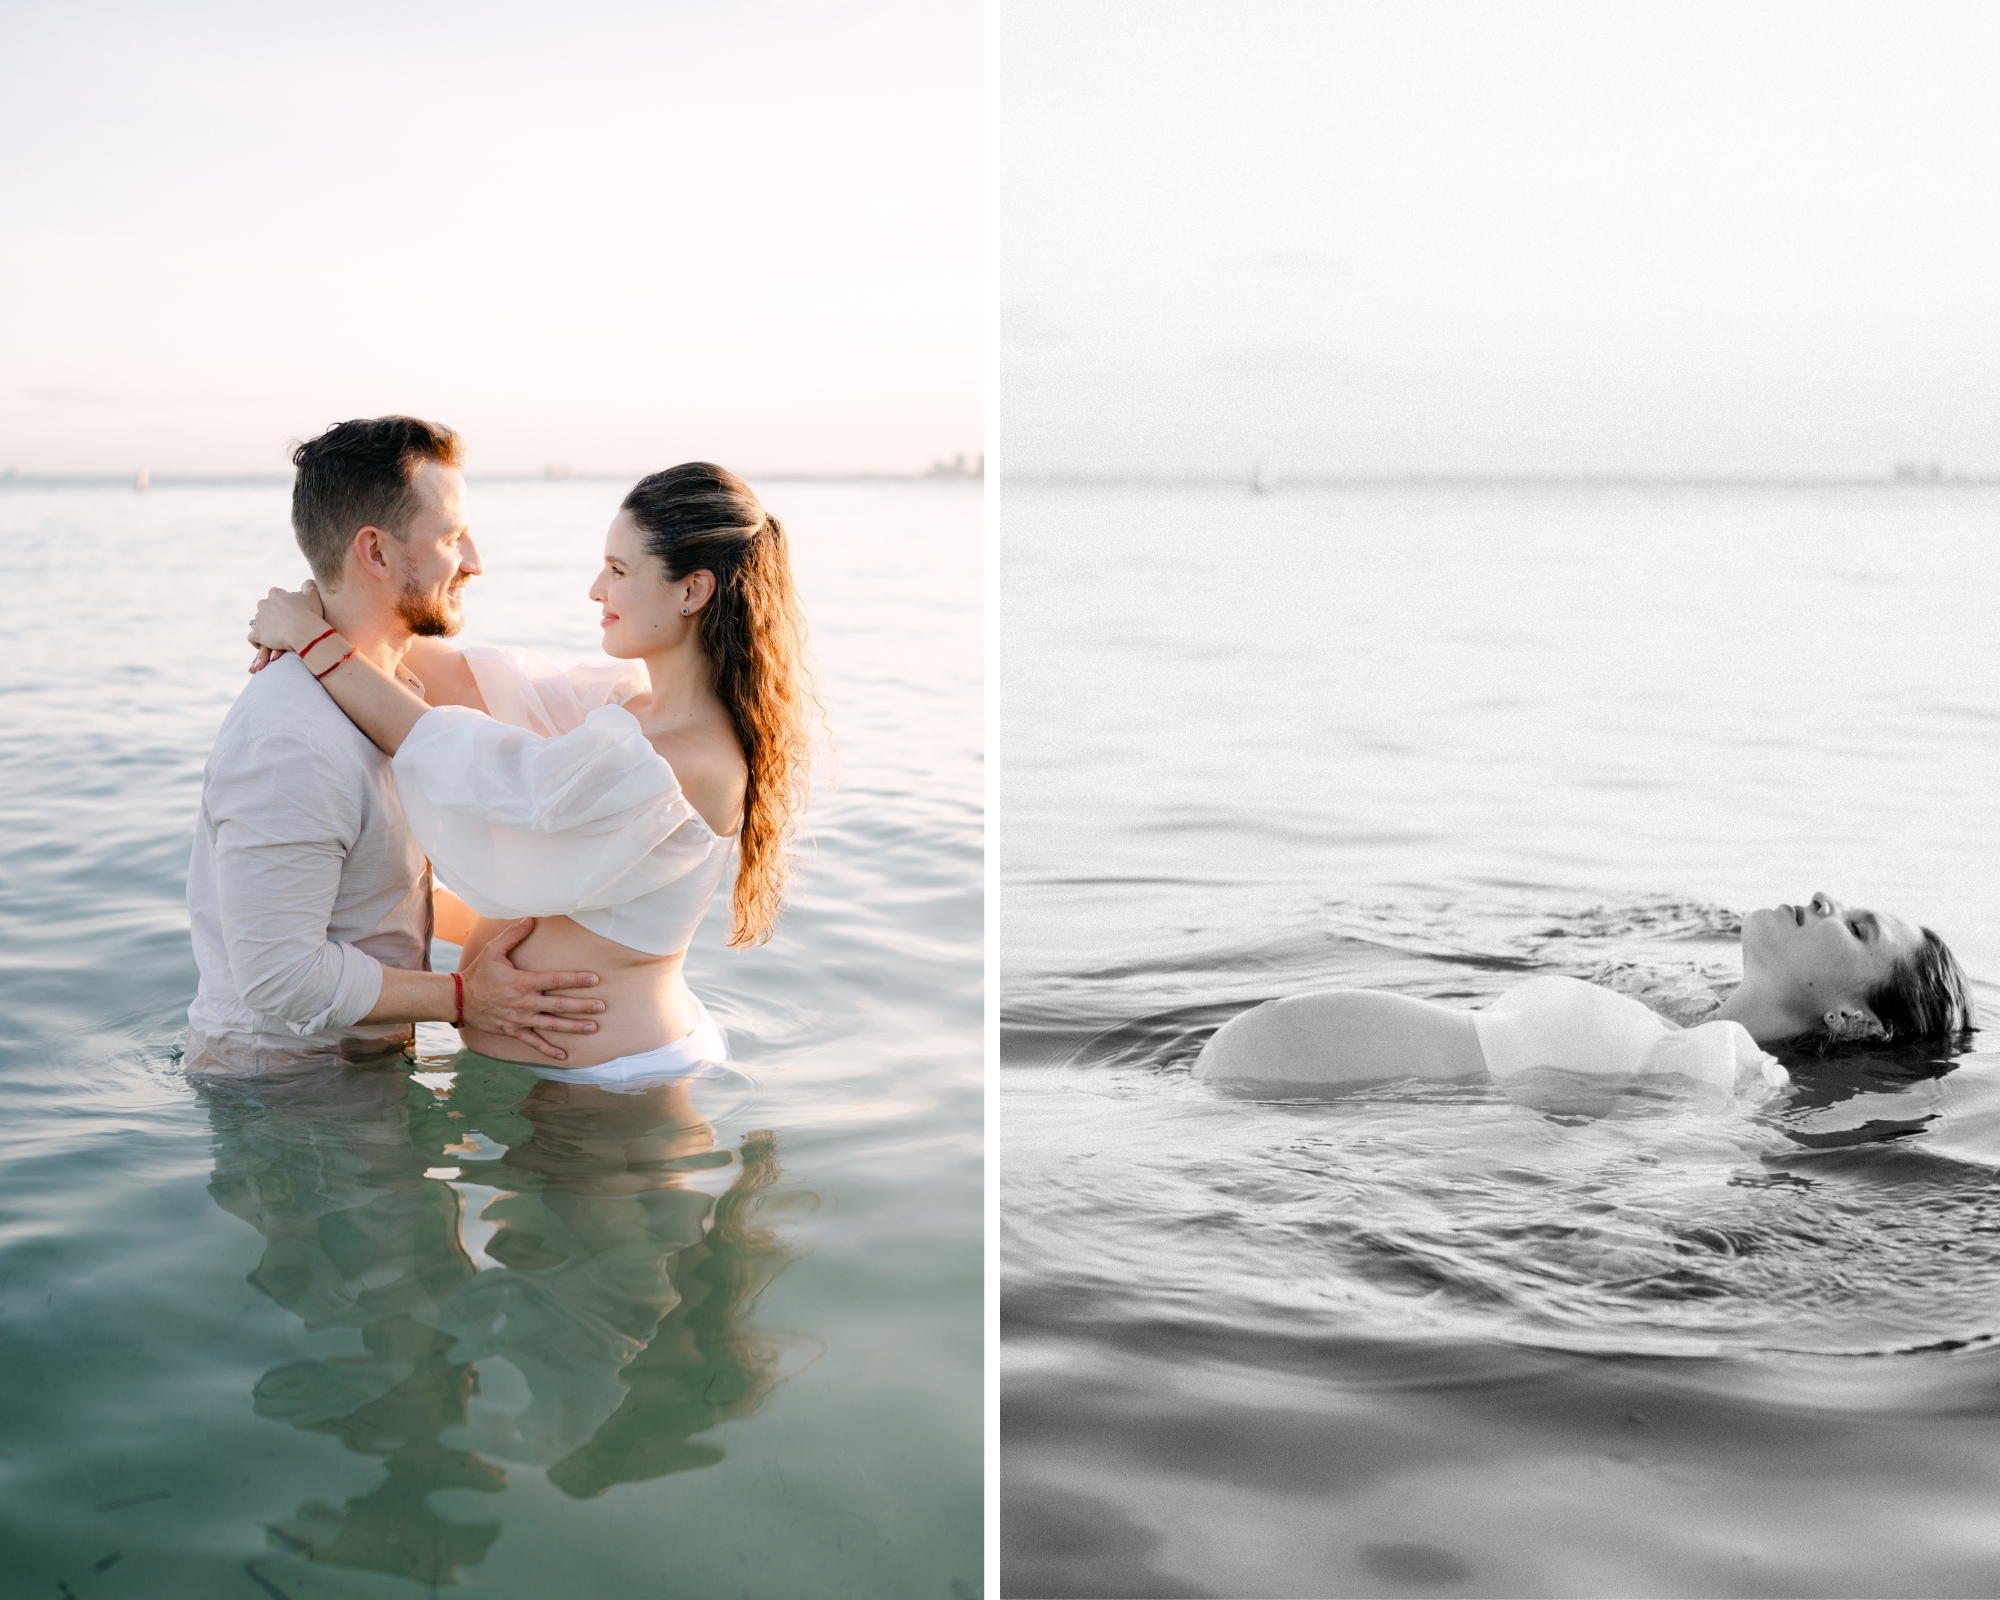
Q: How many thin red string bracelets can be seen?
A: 3